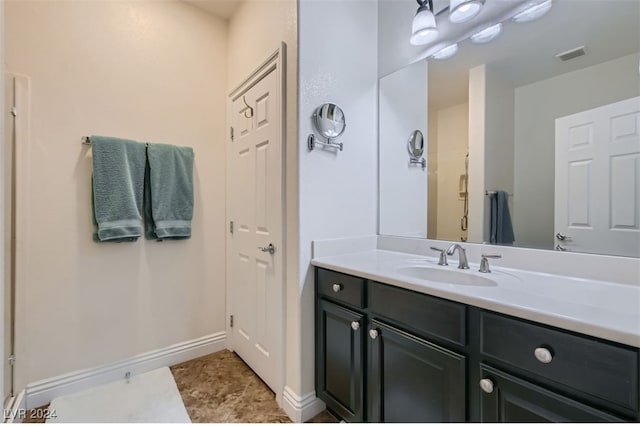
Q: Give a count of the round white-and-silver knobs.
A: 5